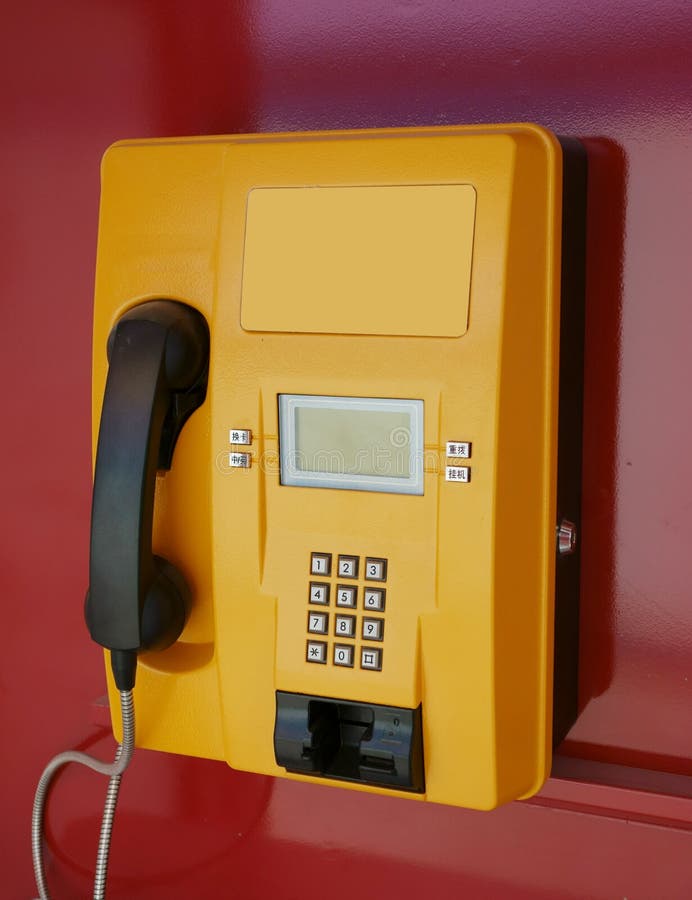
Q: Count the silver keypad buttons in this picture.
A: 12